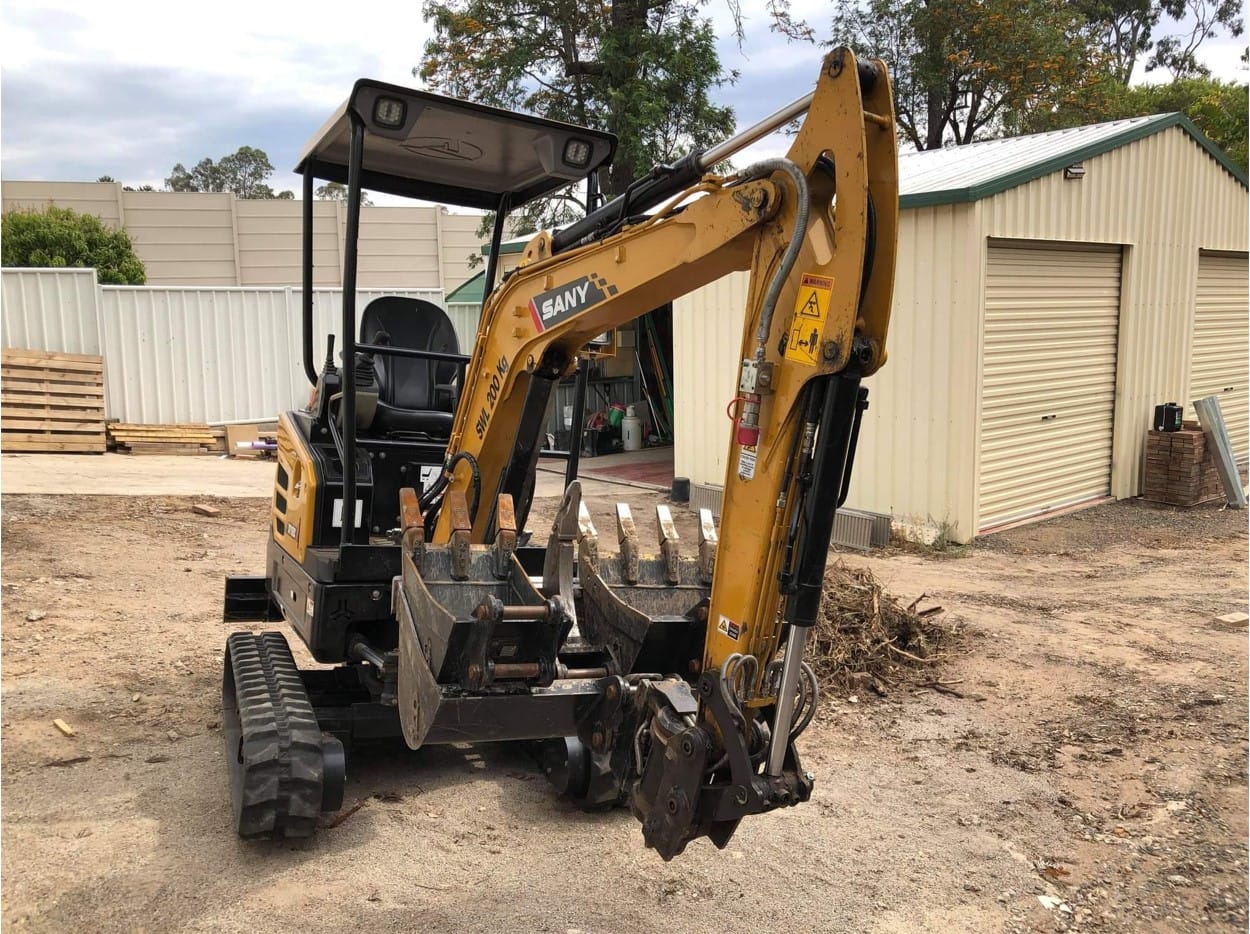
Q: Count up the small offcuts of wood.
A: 3